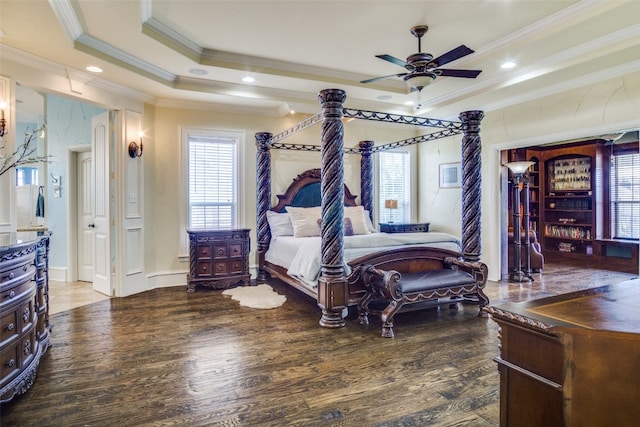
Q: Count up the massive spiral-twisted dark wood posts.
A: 4